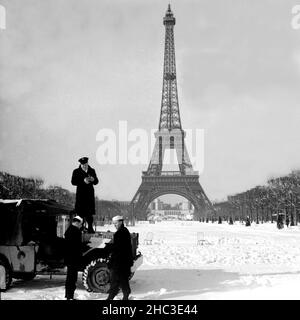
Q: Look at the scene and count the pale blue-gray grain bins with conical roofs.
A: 0